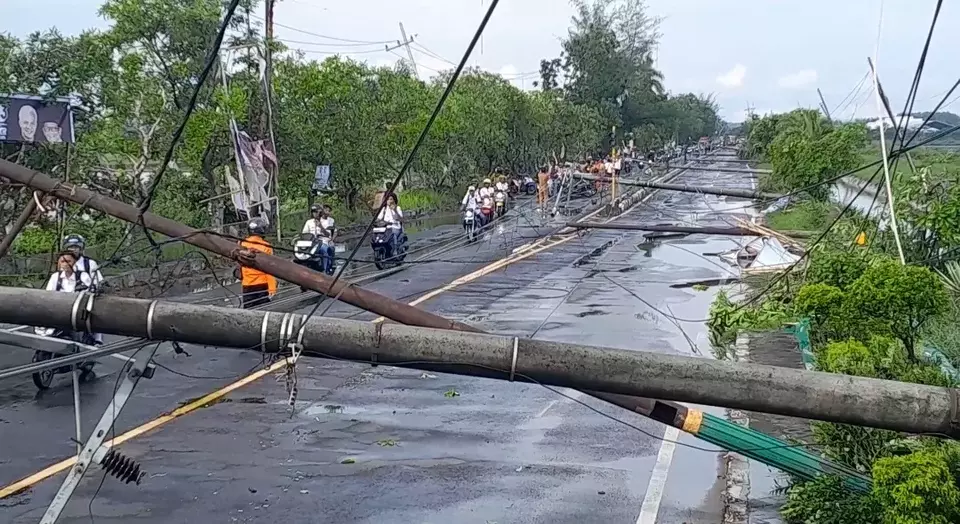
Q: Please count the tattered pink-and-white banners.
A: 1